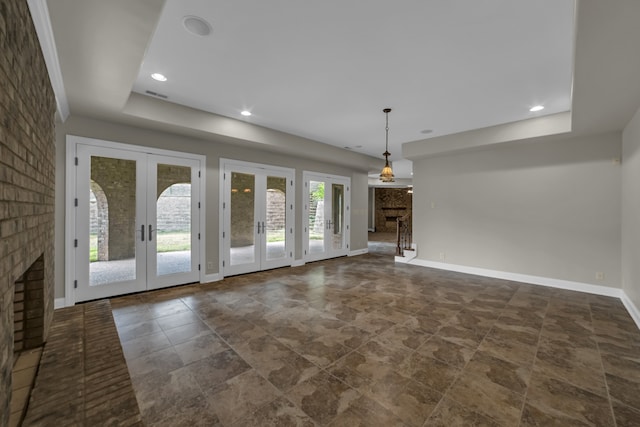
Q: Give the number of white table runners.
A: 0